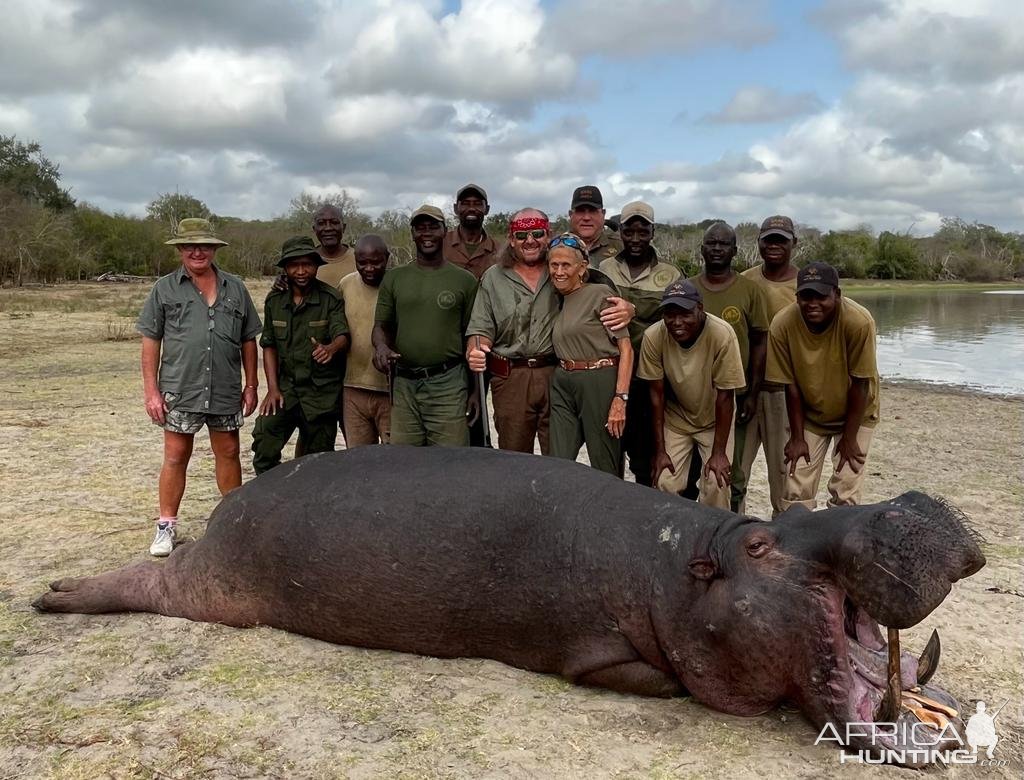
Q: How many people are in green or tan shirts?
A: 13